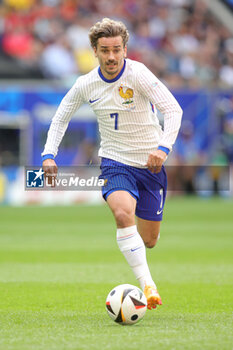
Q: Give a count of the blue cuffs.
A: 2